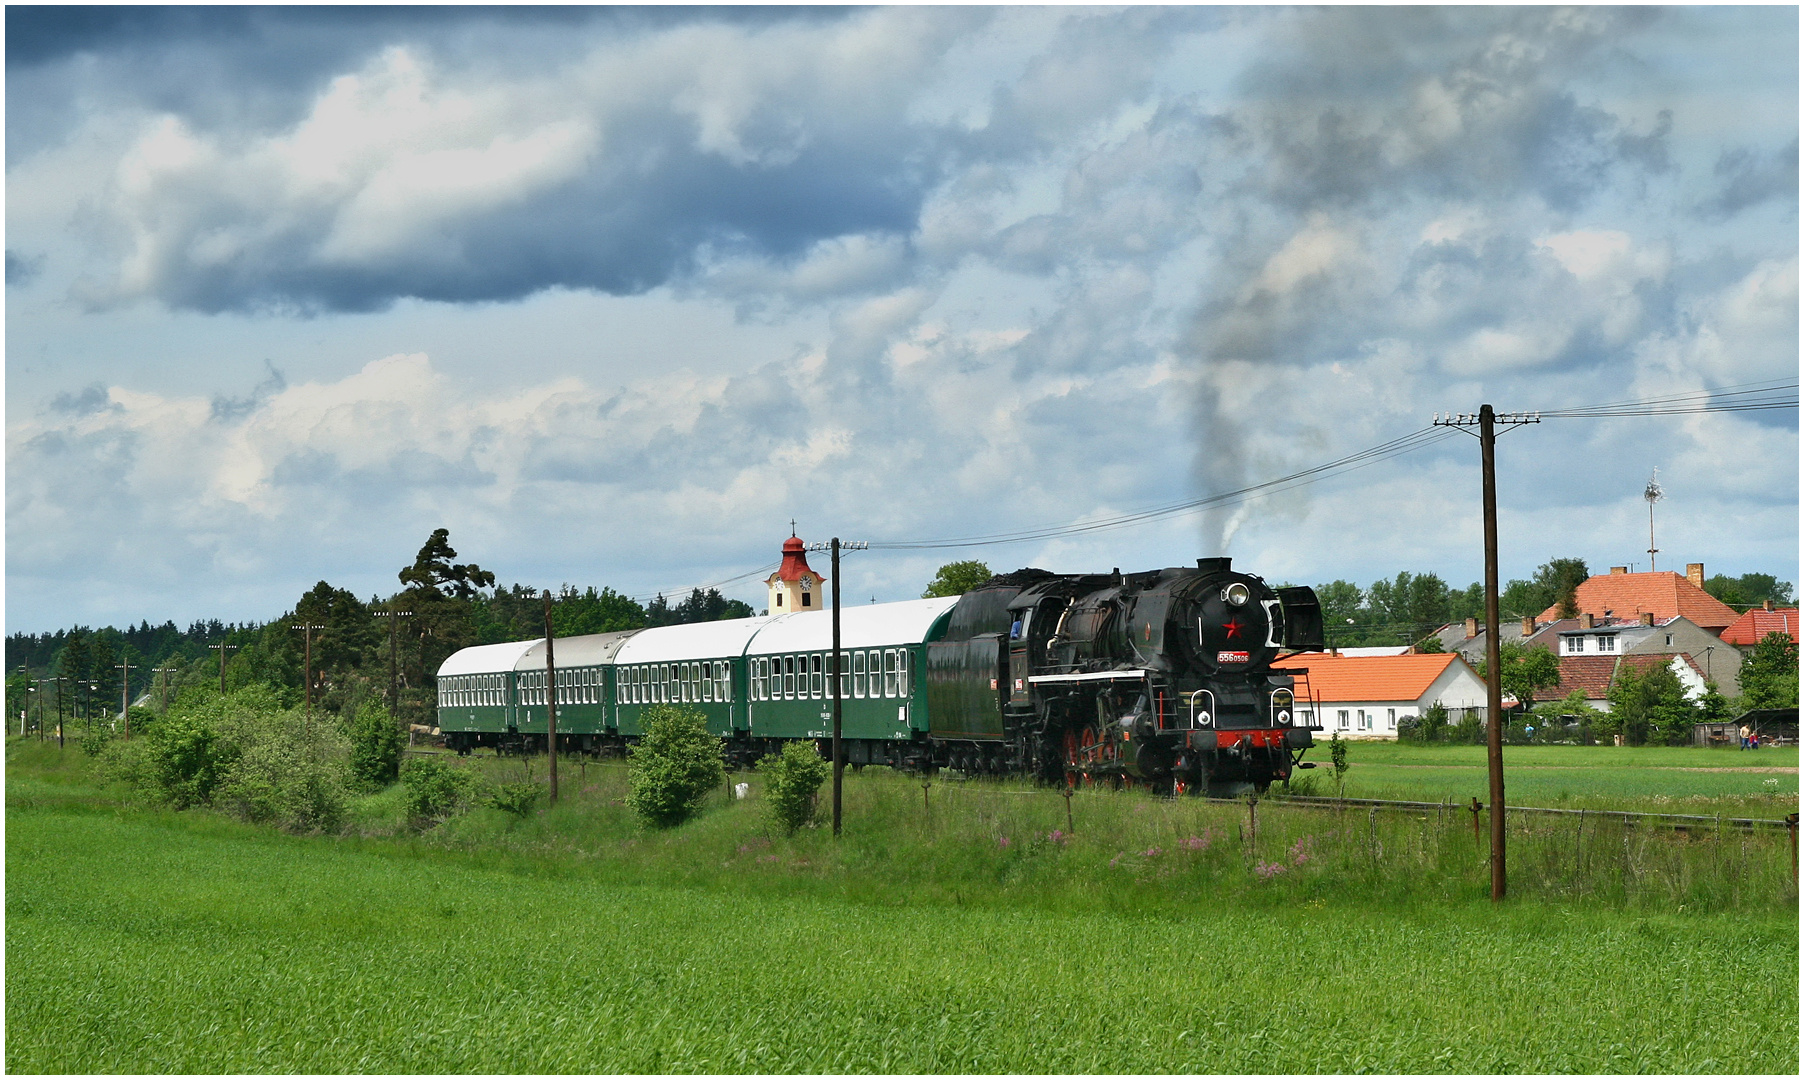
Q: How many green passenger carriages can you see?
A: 4